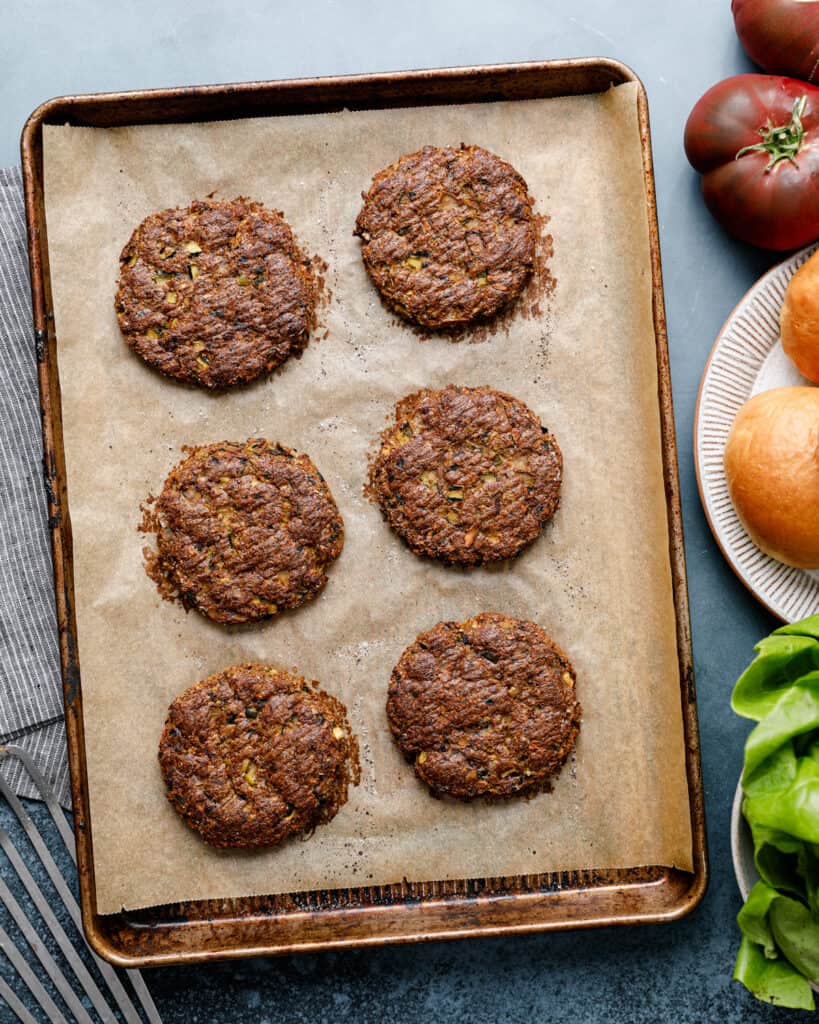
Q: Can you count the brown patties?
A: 6